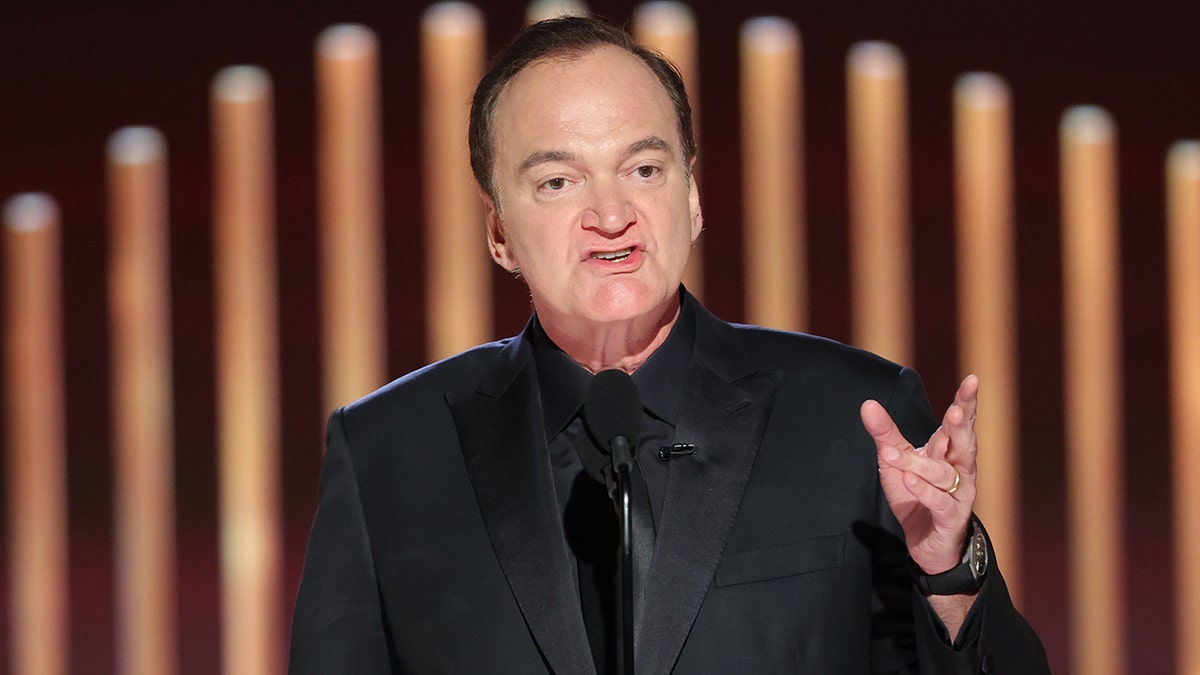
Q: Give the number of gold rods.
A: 12